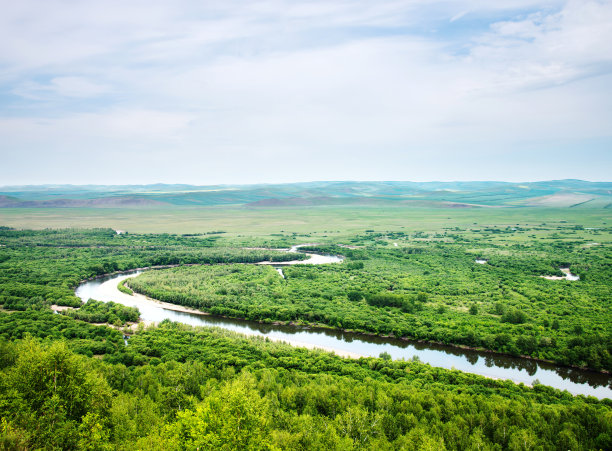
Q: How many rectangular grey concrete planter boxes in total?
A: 0